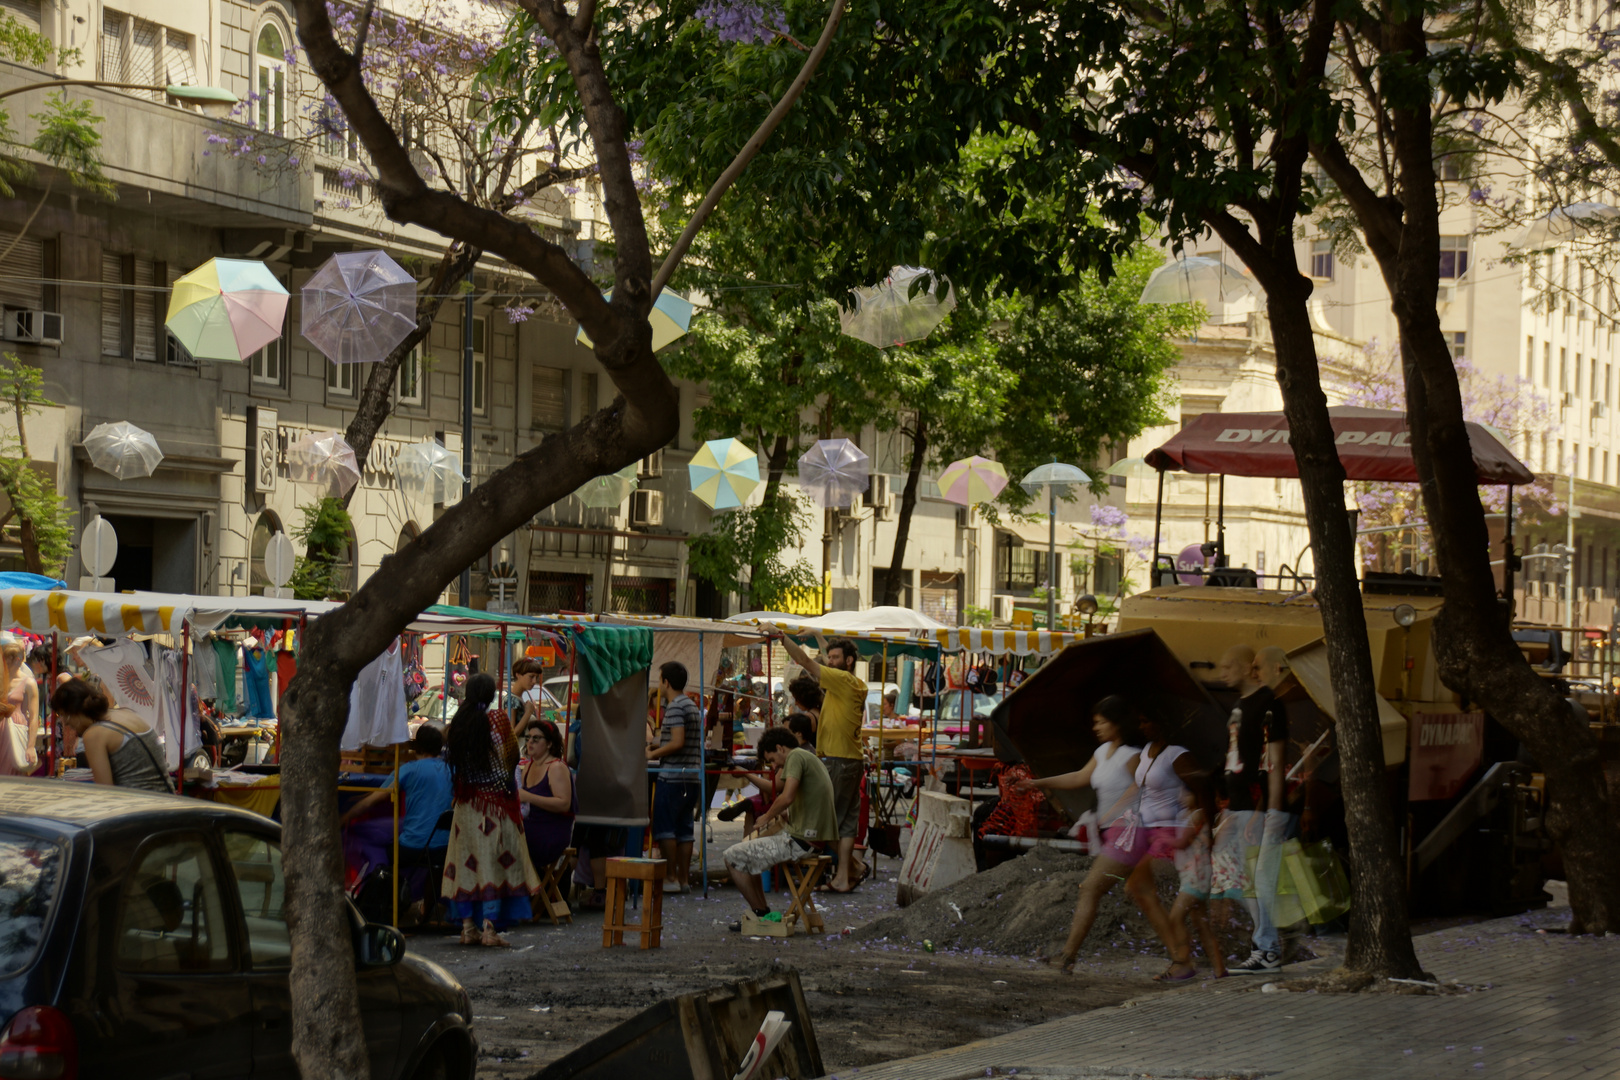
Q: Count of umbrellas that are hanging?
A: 15